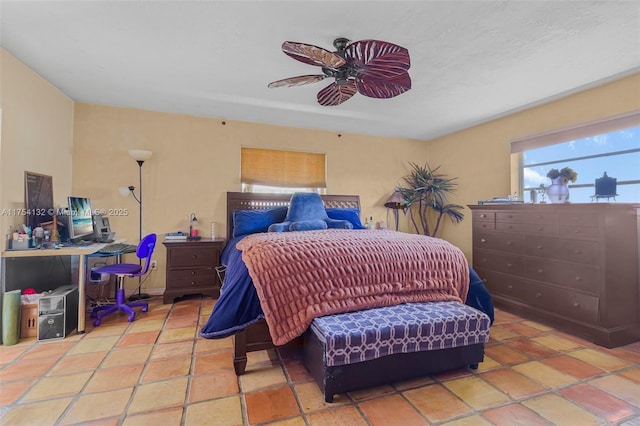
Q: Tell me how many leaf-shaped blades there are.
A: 5